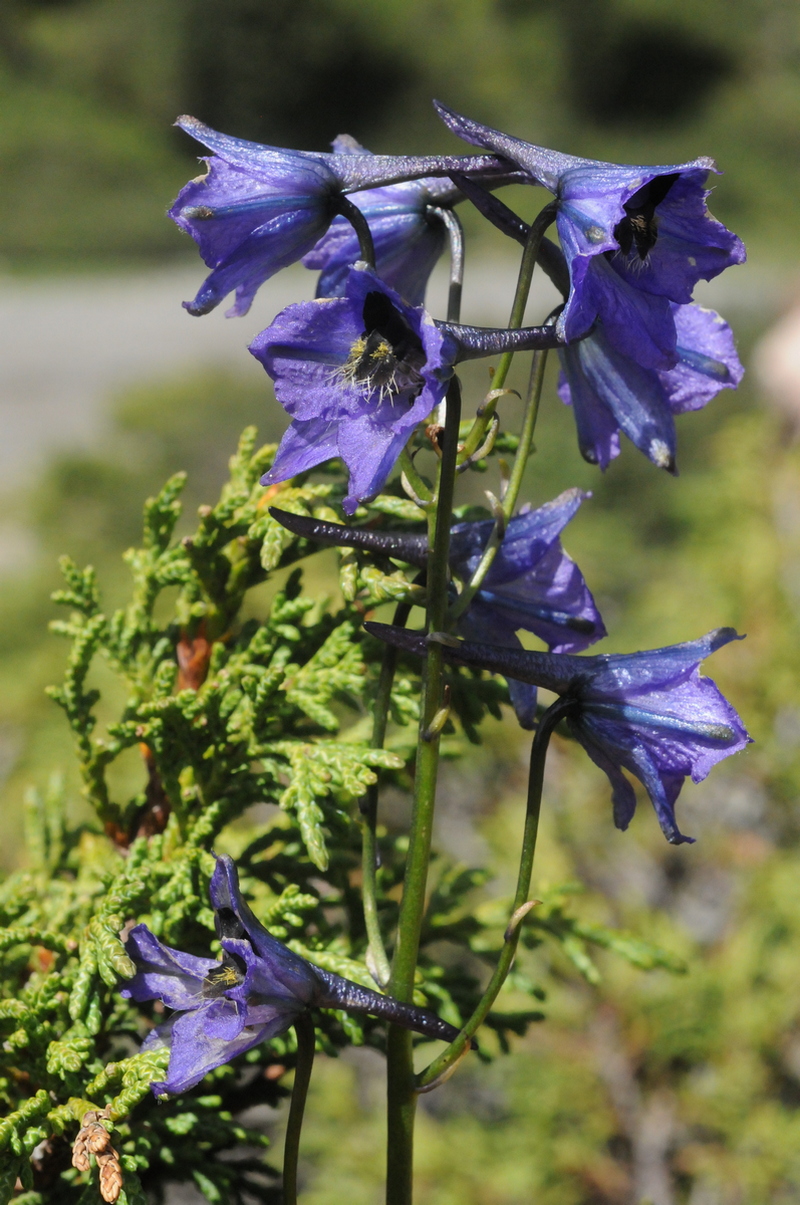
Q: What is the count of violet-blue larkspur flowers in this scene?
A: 8